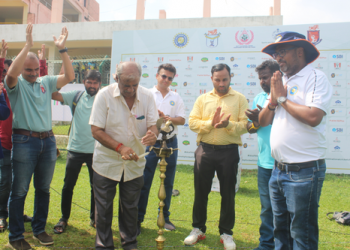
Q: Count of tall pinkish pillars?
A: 3